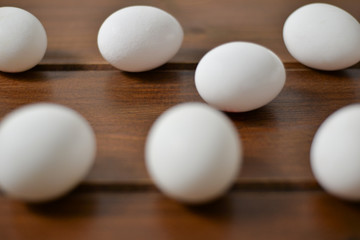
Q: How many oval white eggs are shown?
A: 7